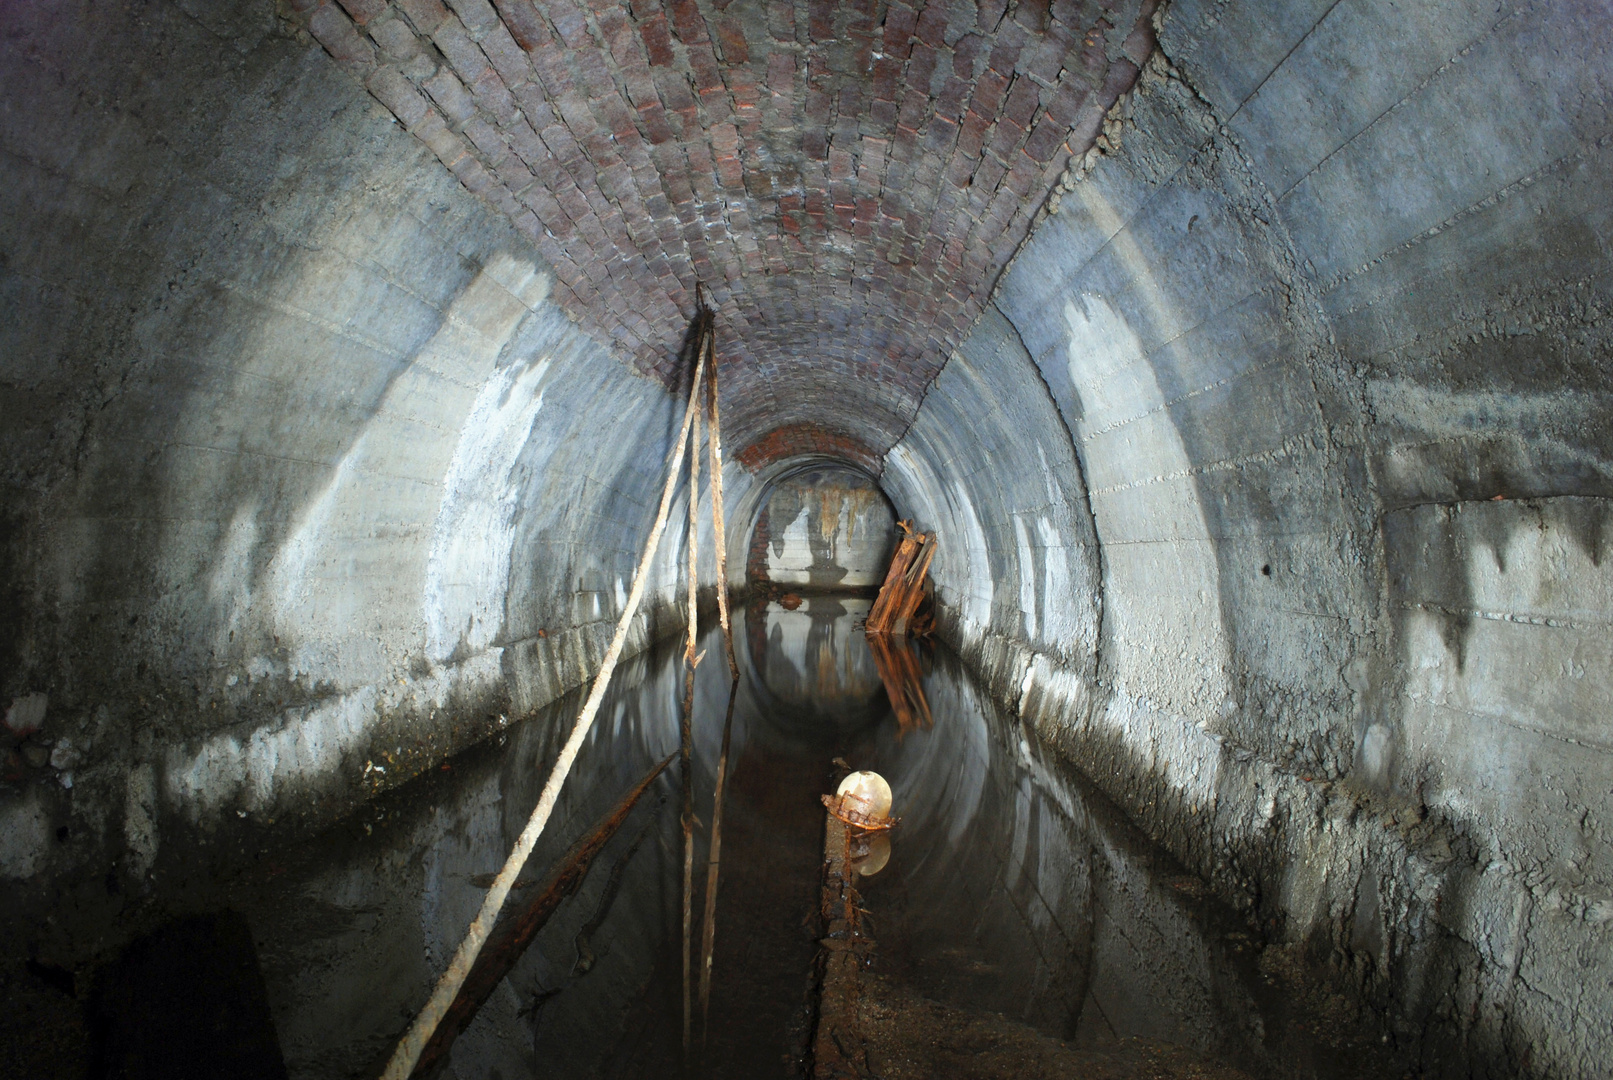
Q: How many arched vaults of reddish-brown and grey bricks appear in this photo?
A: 1